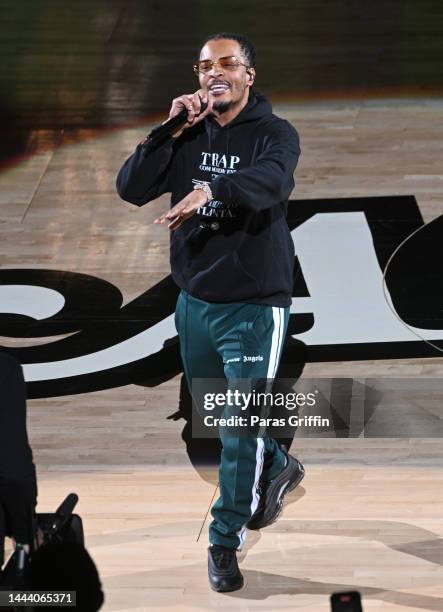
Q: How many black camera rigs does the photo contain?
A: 1